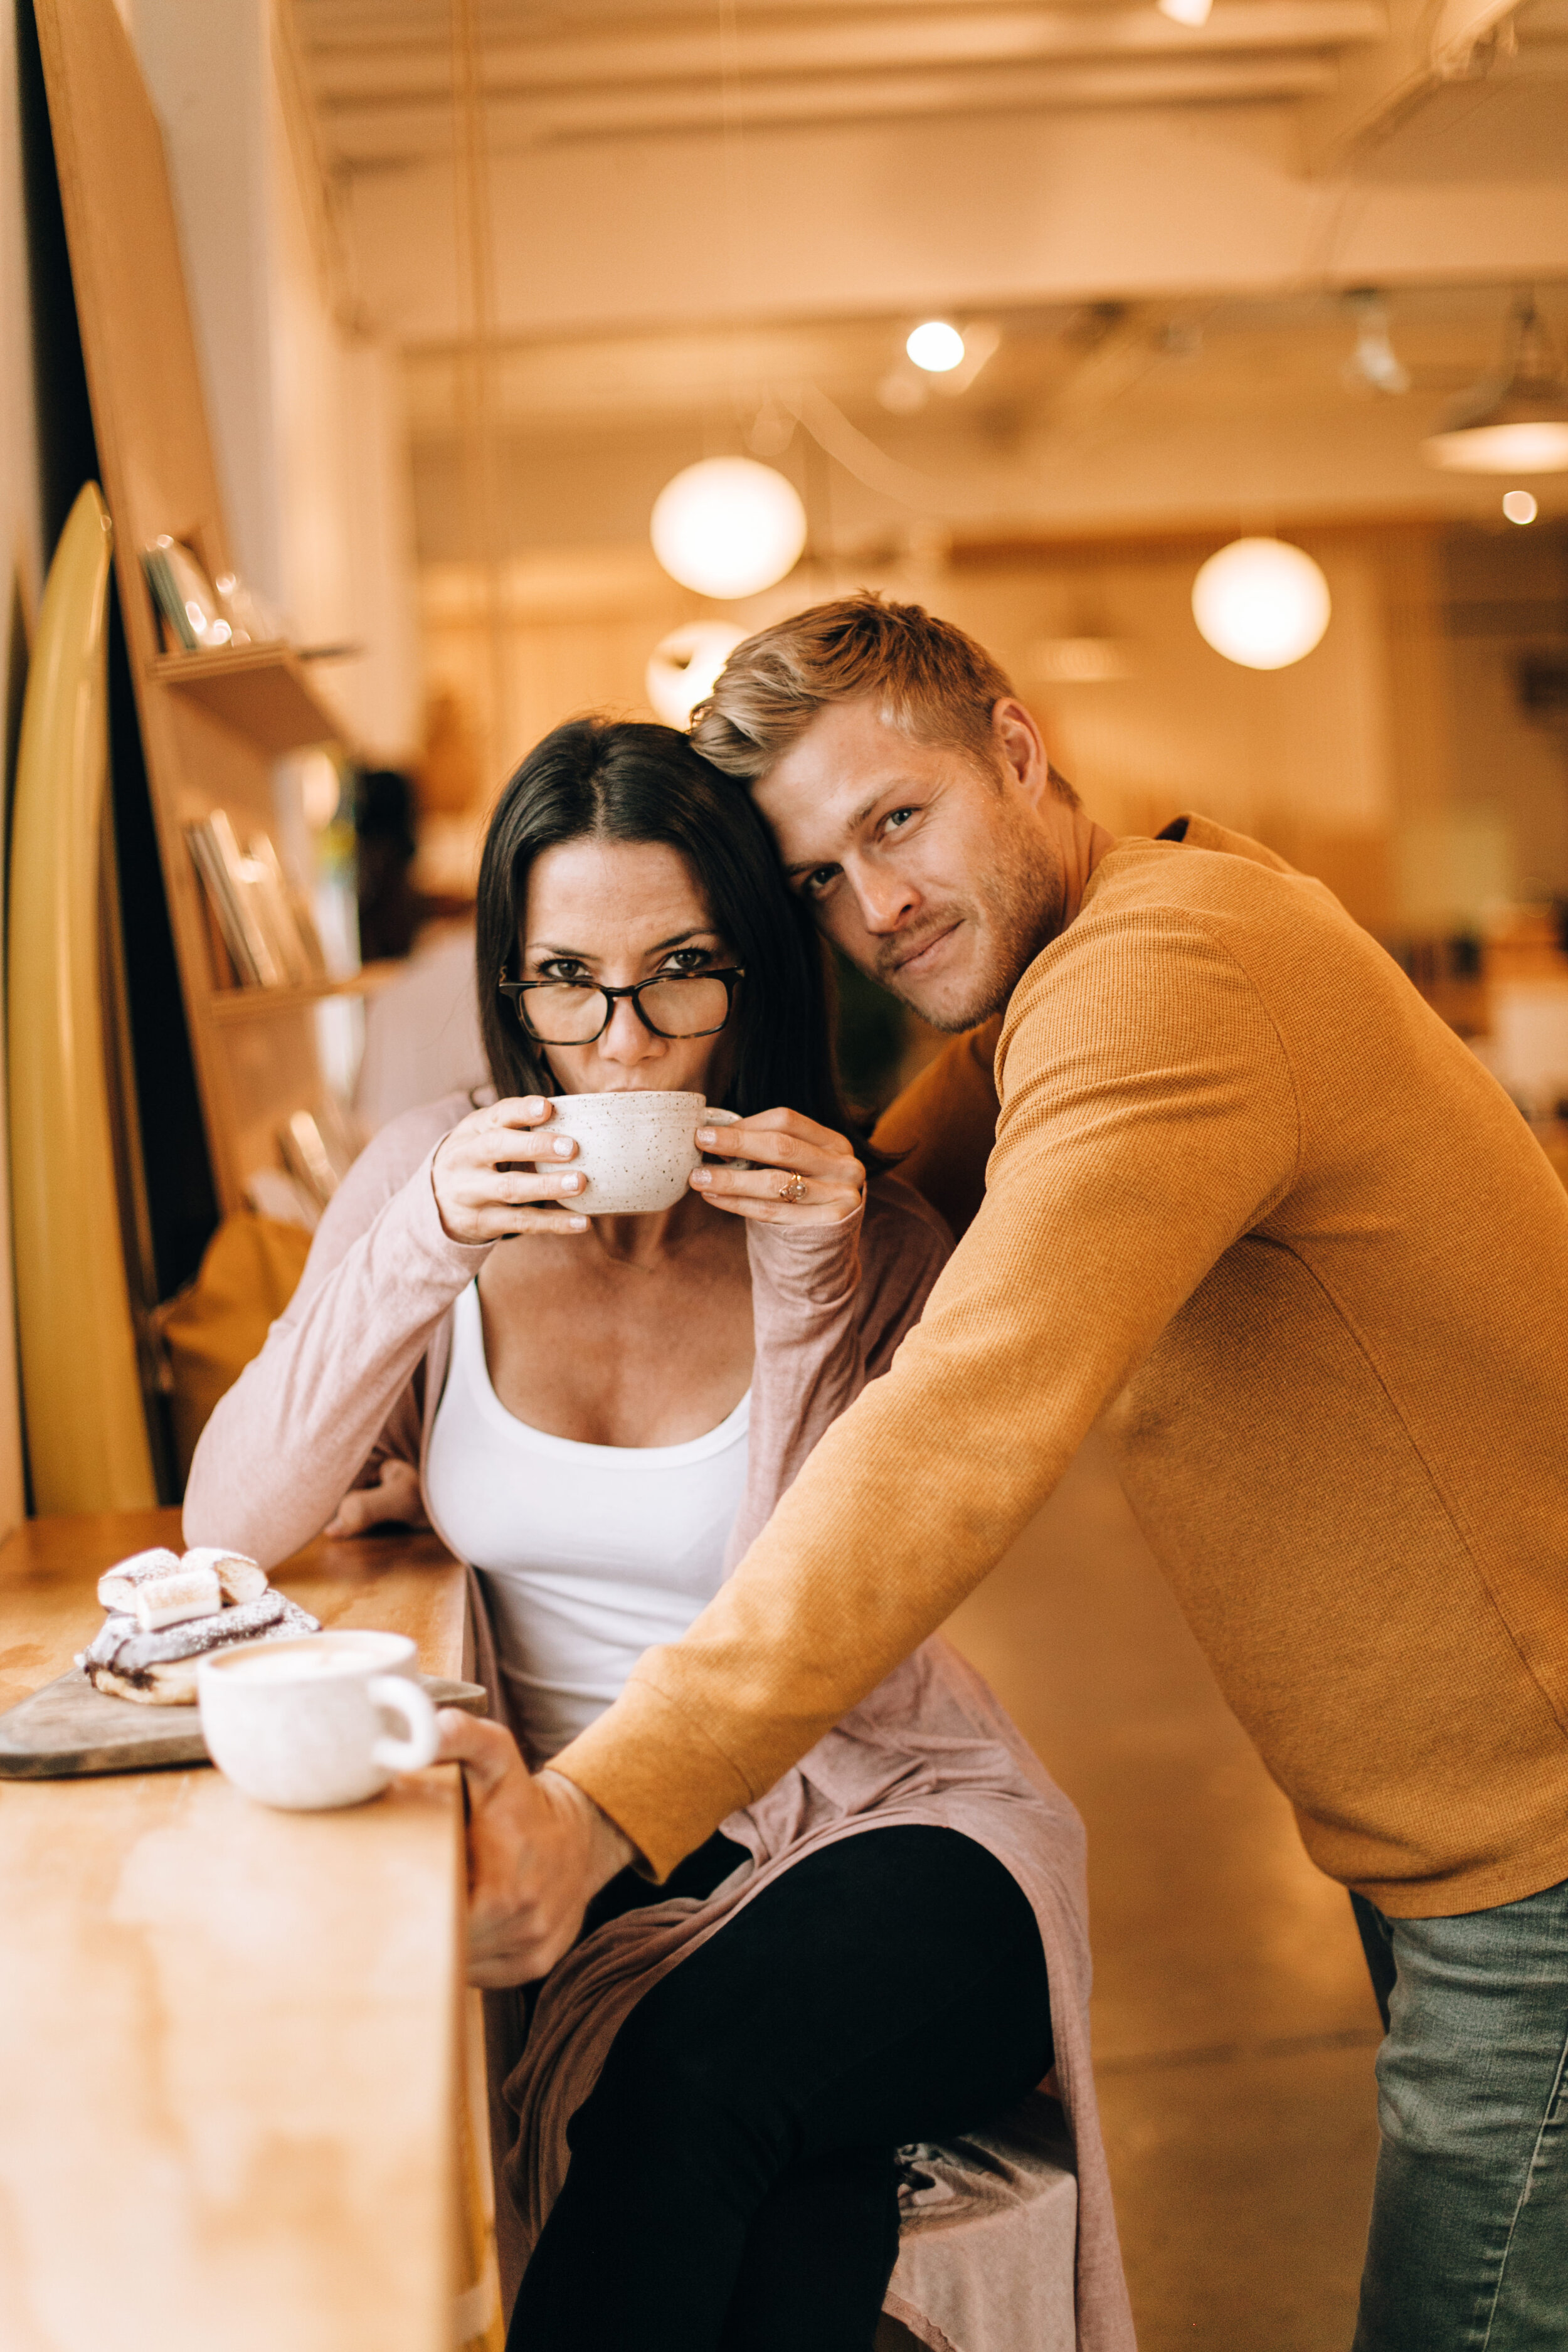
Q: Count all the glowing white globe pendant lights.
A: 3